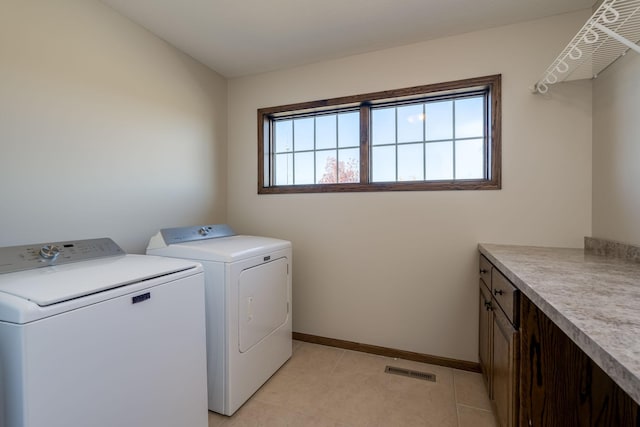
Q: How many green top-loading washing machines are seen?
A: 0